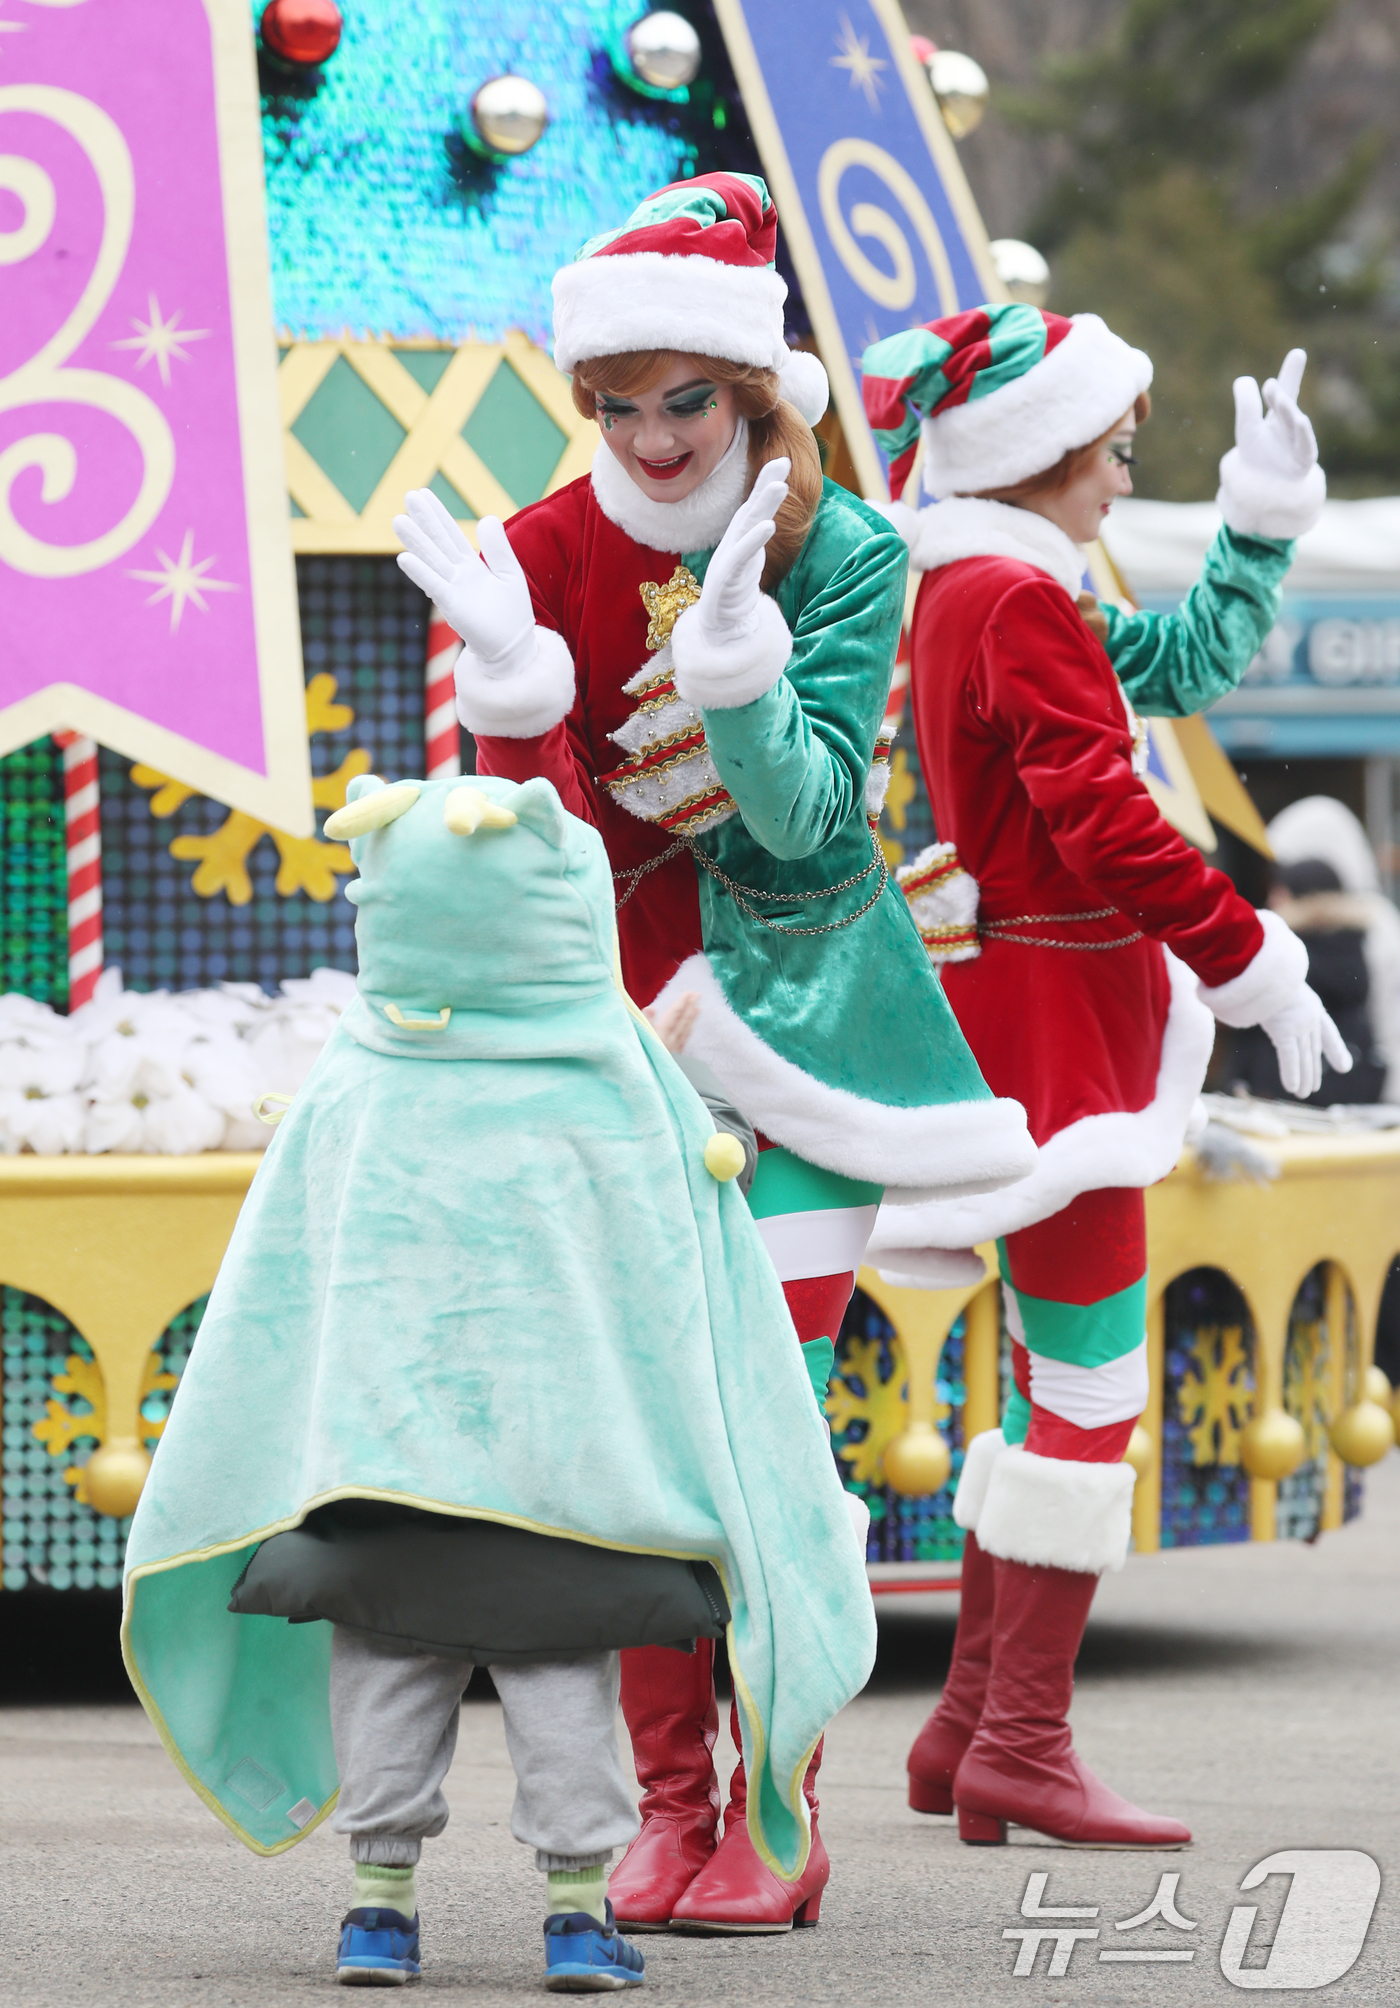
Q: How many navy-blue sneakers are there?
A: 2